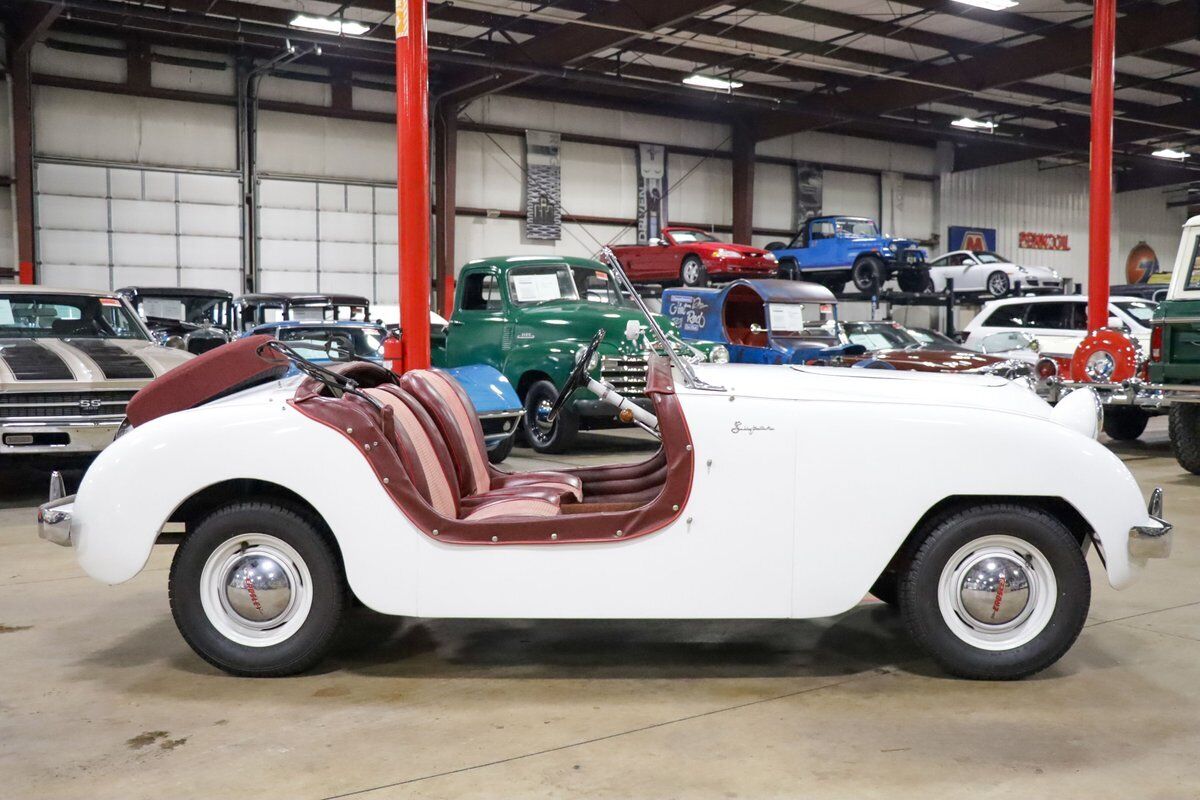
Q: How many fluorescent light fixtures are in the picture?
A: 5